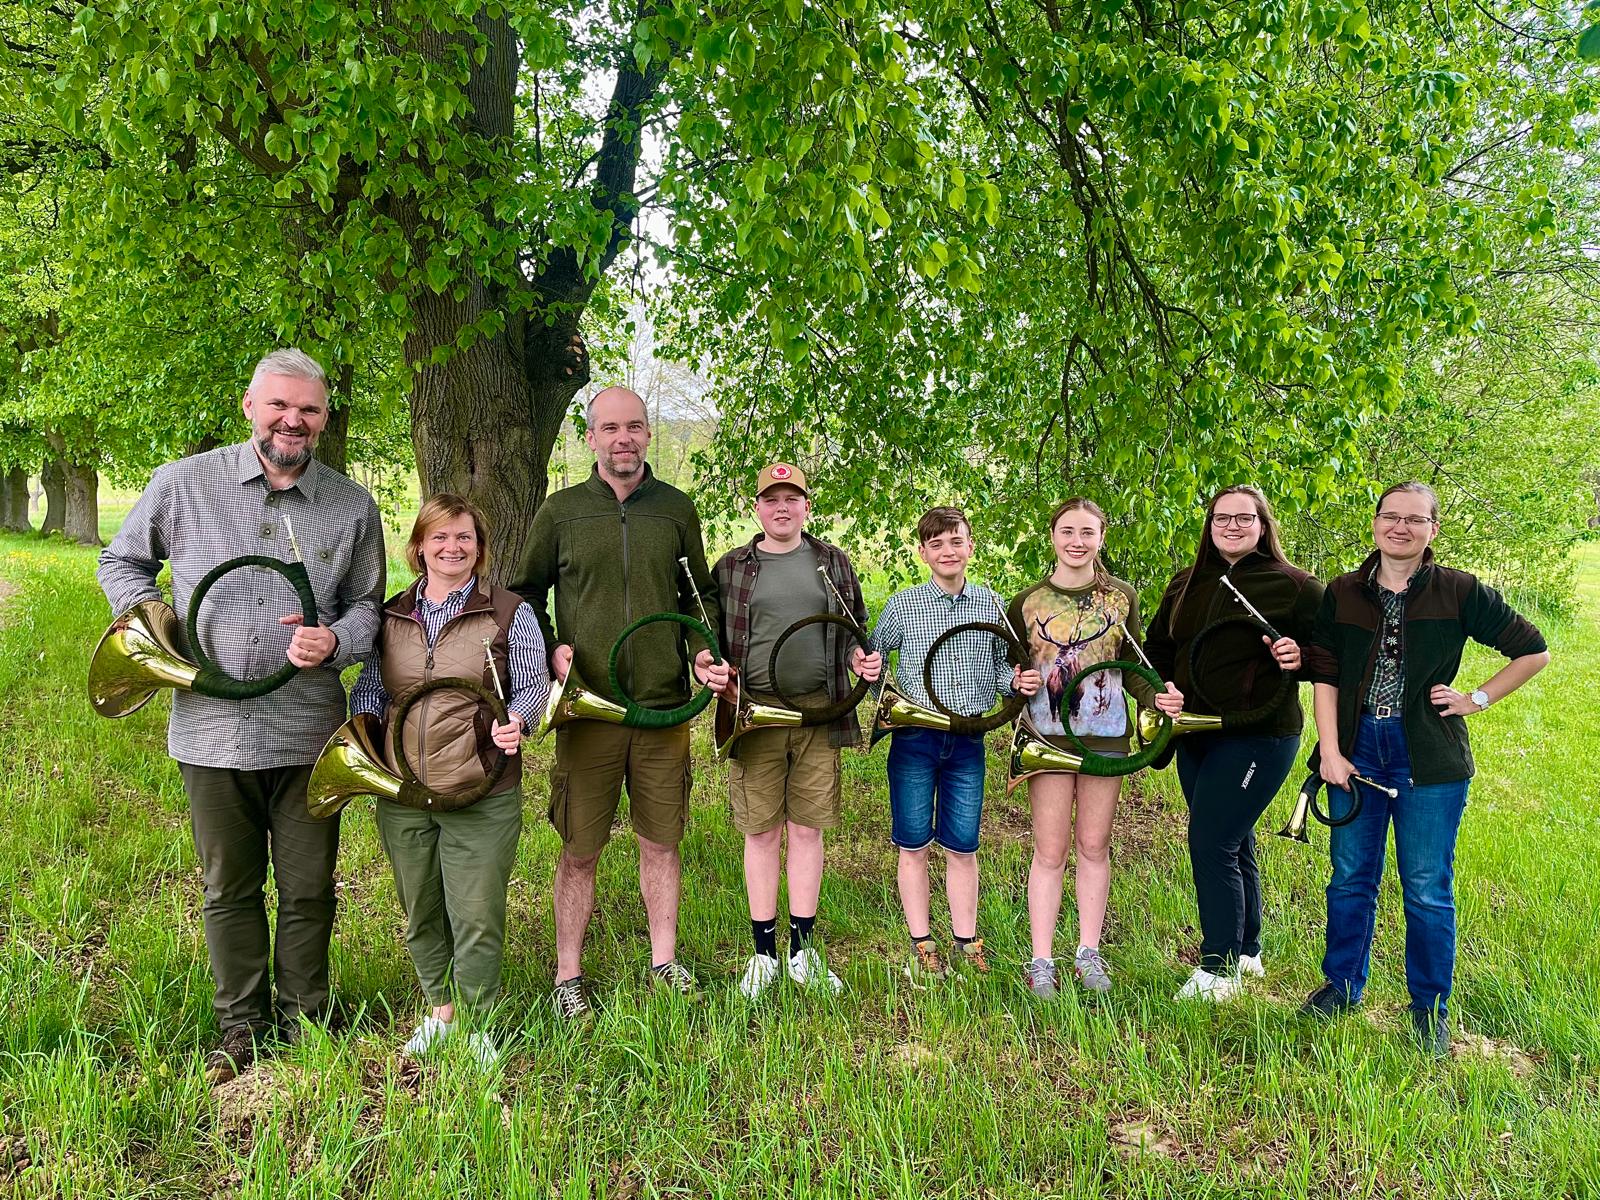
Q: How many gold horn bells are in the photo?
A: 8